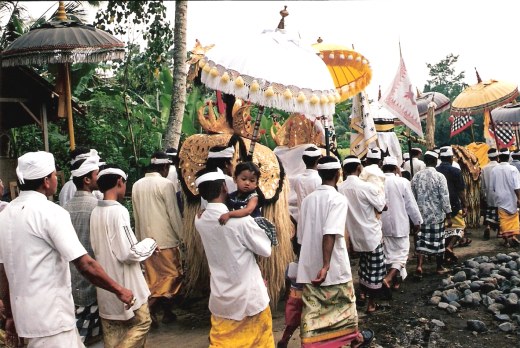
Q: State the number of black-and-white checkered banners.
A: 2